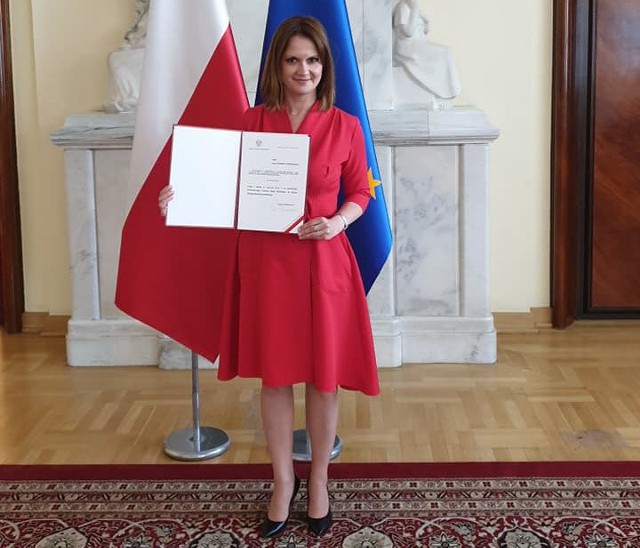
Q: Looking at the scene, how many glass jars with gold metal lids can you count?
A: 0